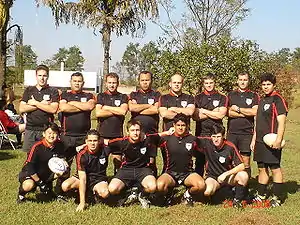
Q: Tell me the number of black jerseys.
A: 13